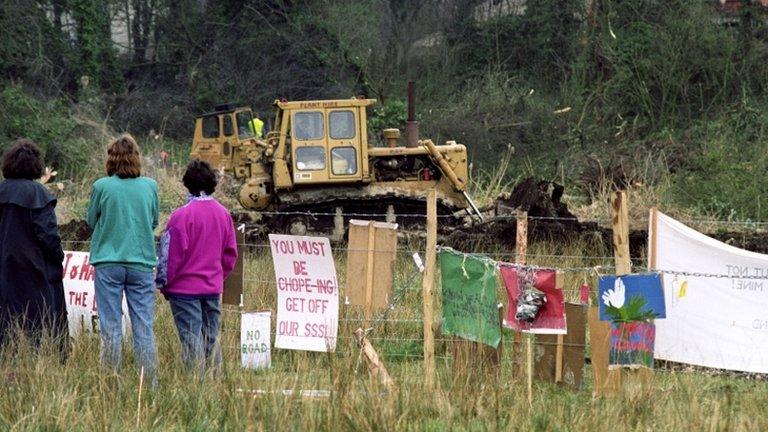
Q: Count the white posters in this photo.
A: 4